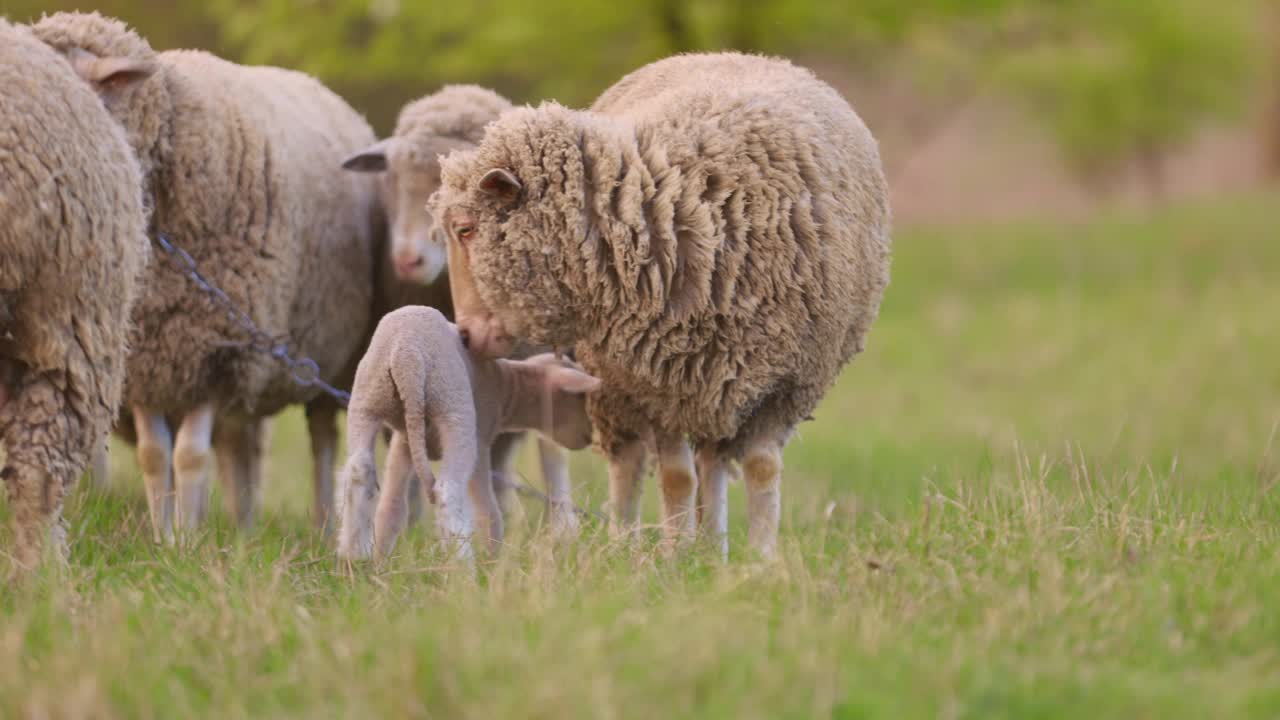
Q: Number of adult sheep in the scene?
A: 4